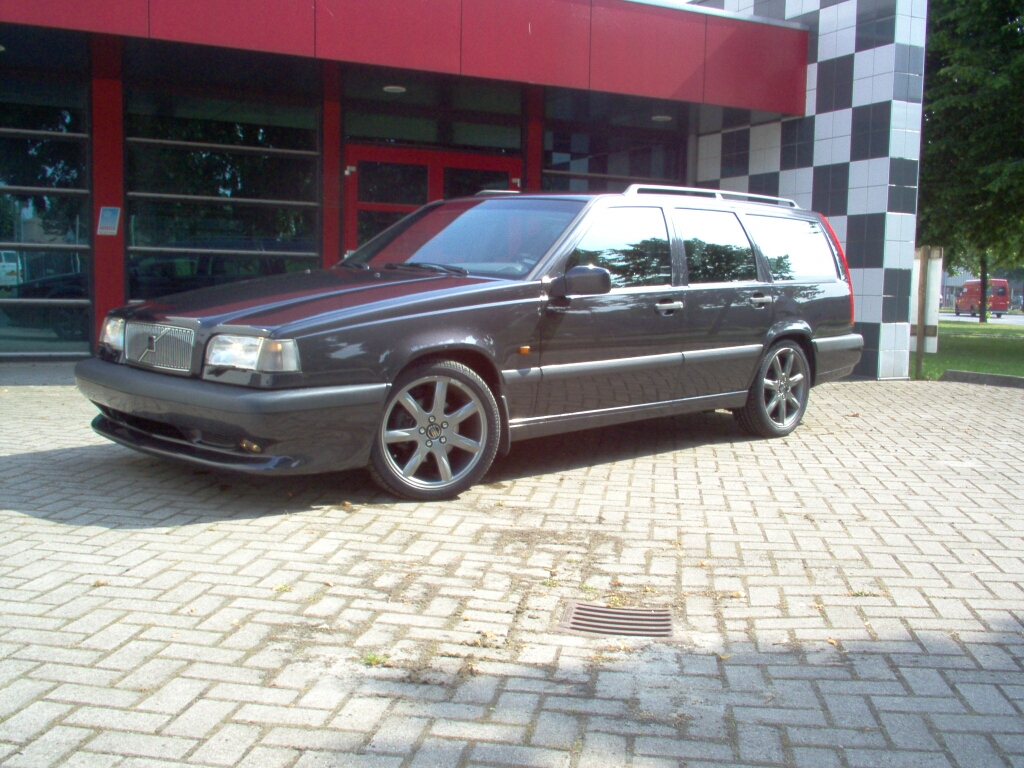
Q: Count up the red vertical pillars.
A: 3